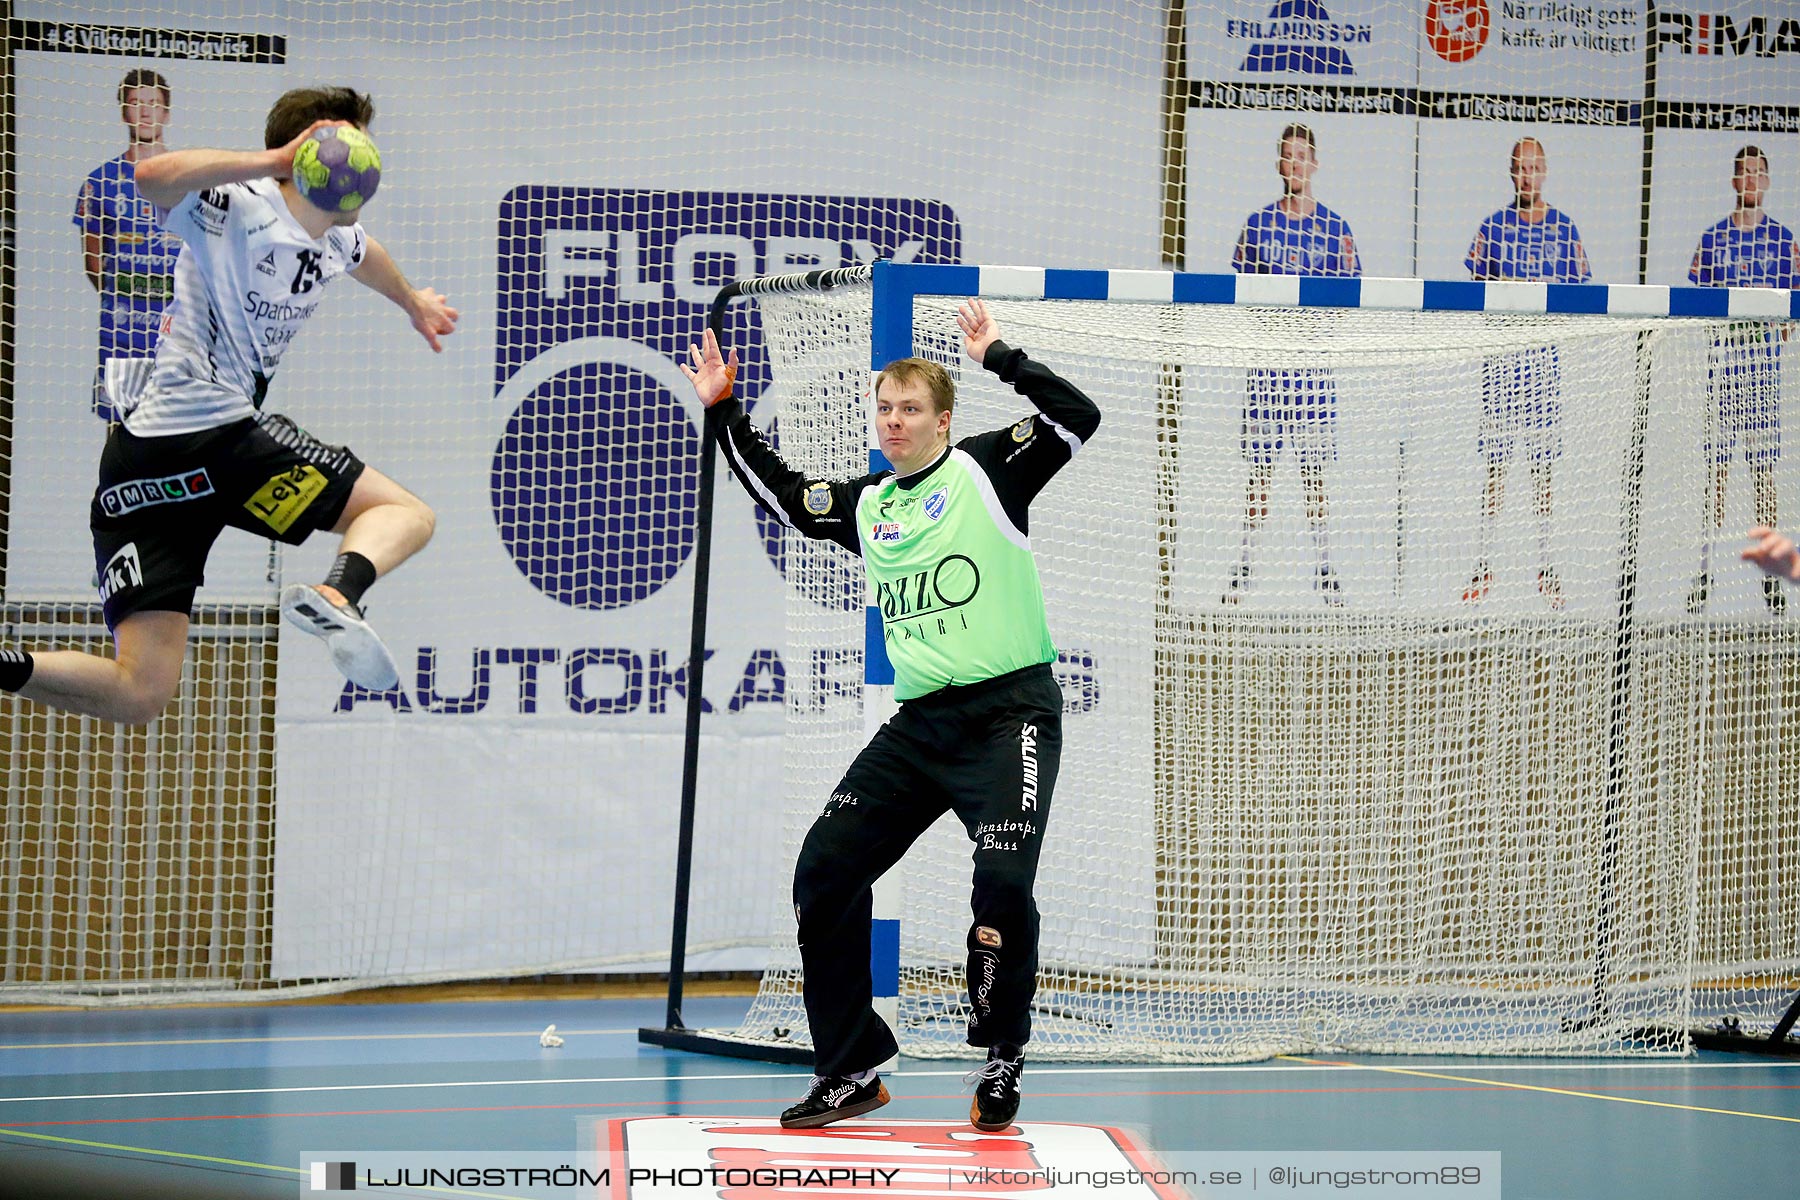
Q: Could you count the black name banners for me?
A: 4